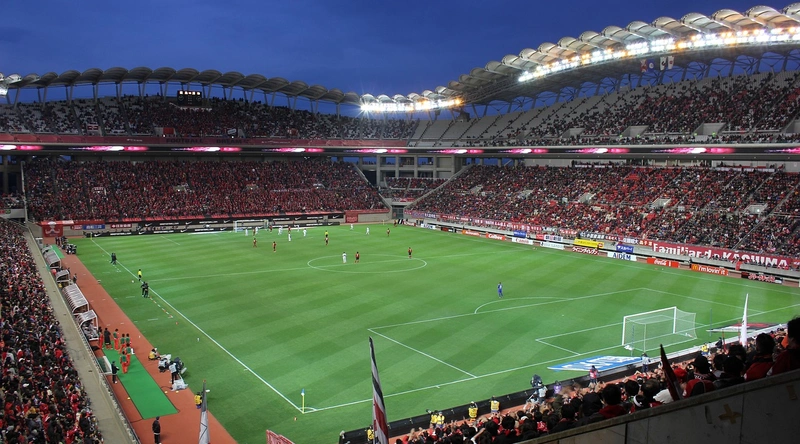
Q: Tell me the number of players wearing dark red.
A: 10